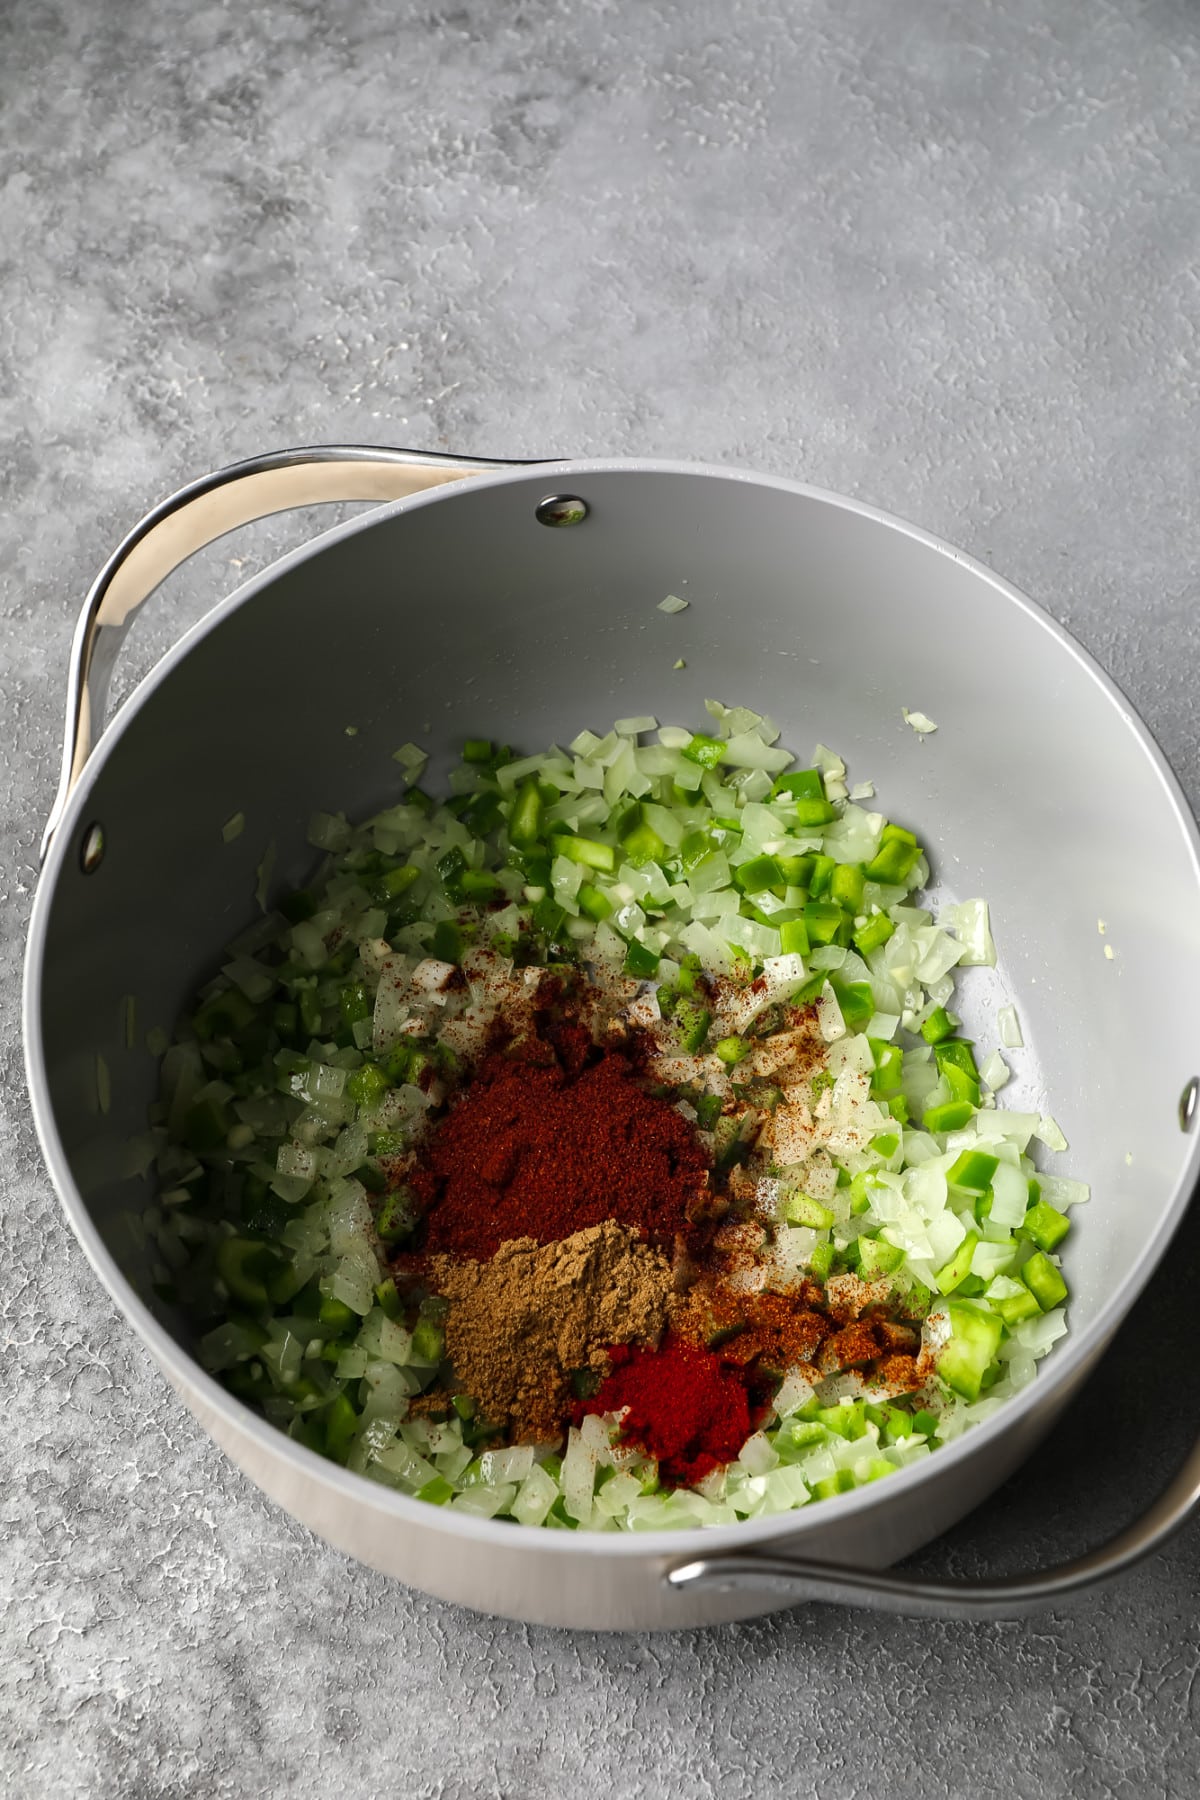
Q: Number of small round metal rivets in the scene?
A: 3